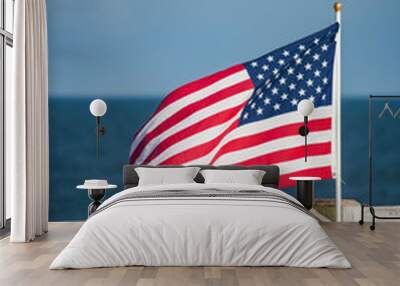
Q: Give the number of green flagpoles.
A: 0